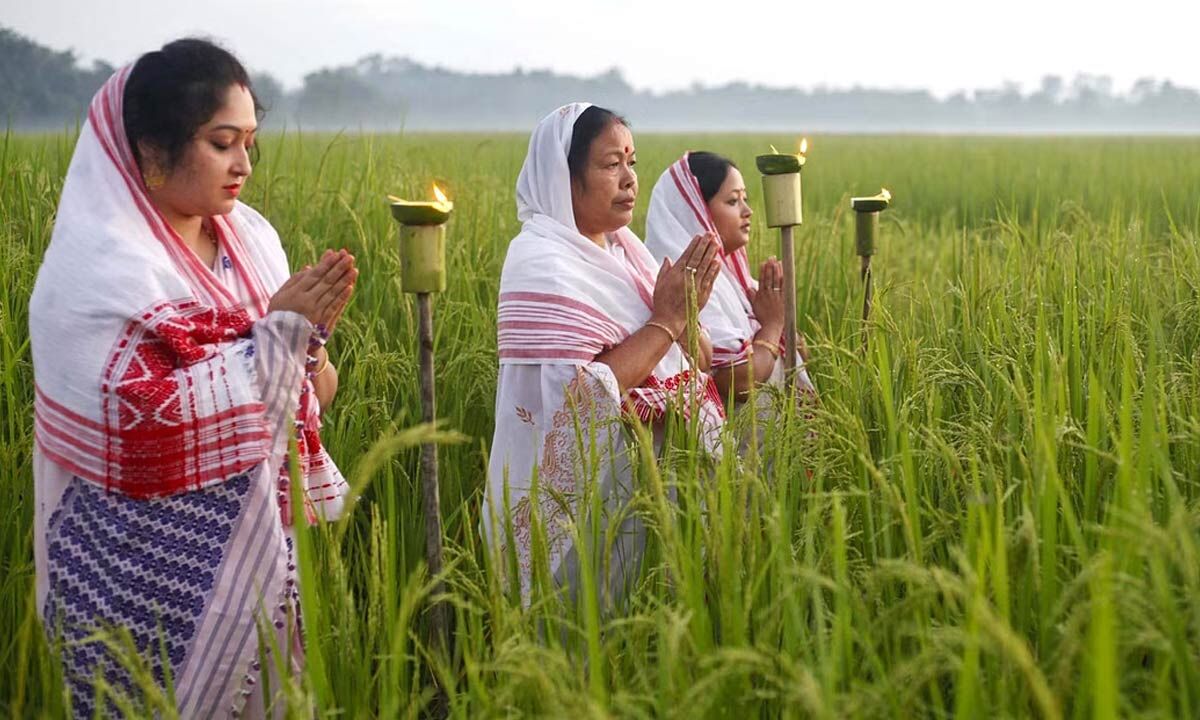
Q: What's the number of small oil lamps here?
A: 3